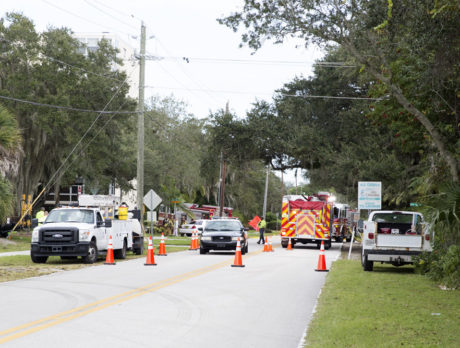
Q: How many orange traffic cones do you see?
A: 10